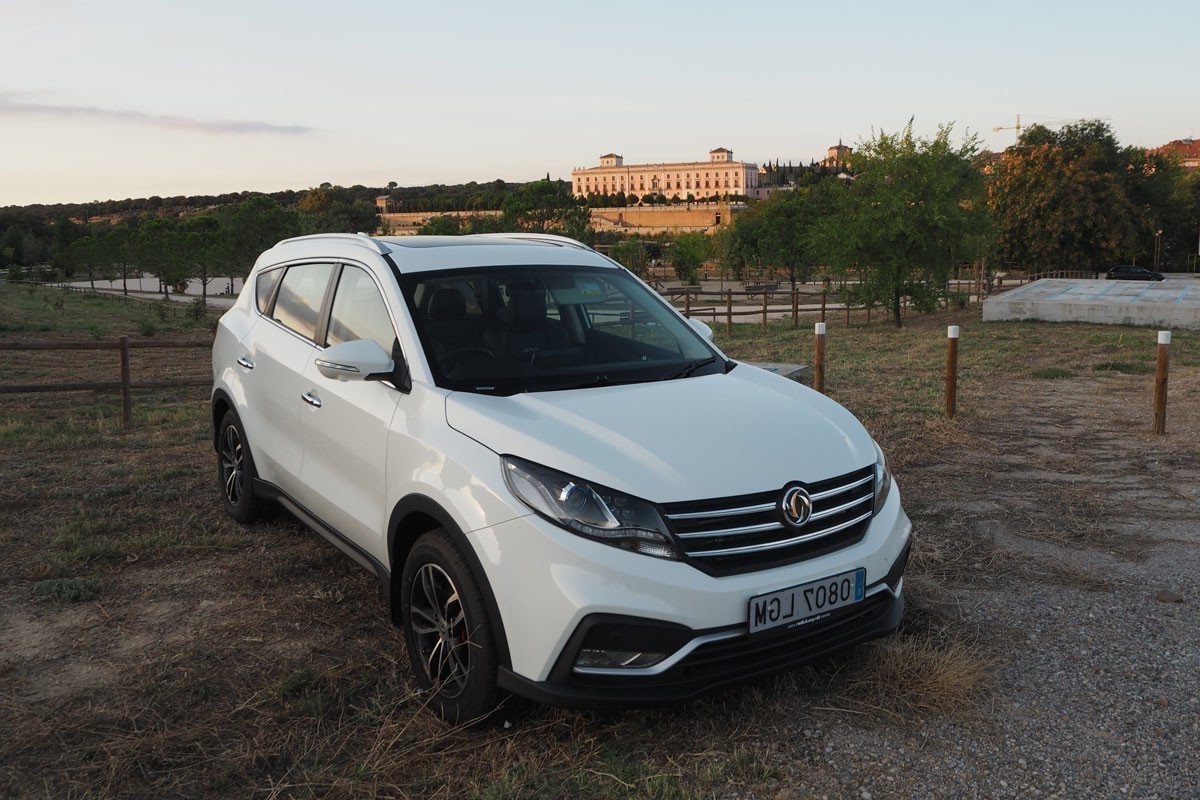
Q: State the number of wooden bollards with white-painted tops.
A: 3